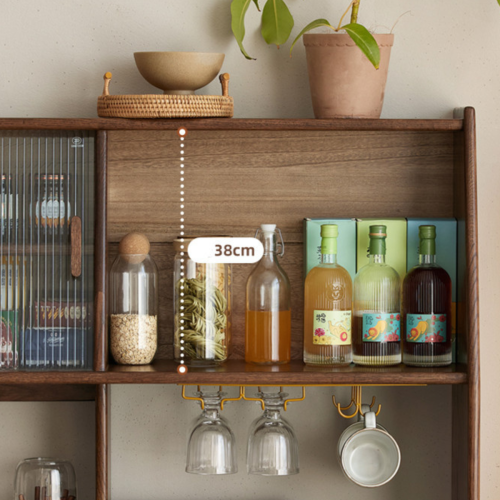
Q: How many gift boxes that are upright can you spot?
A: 3